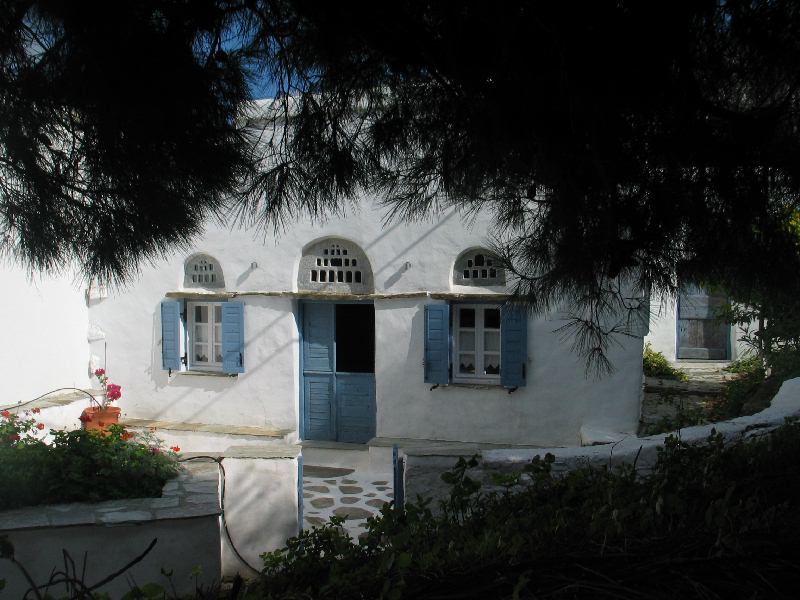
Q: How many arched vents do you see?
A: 3